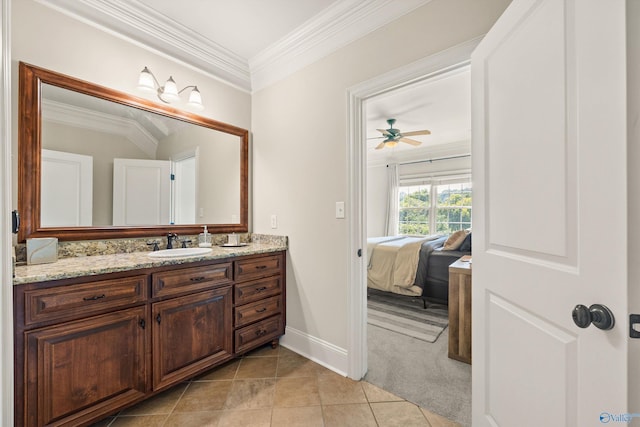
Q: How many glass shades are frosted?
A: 3